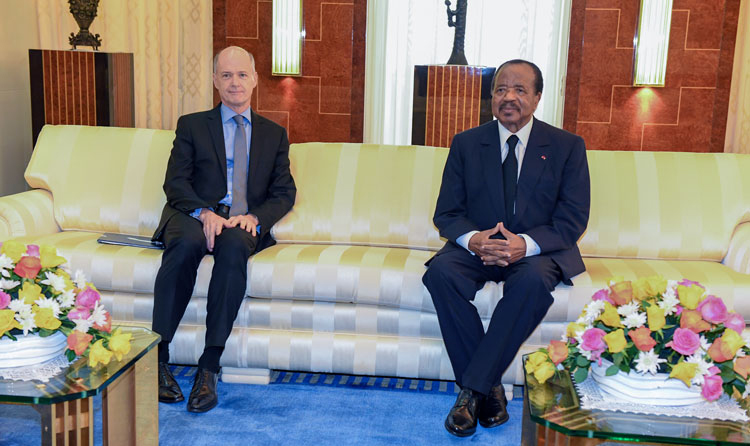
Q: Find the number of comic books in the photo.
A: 0